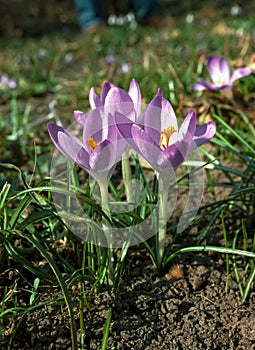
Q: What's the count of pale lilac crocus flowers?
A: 4